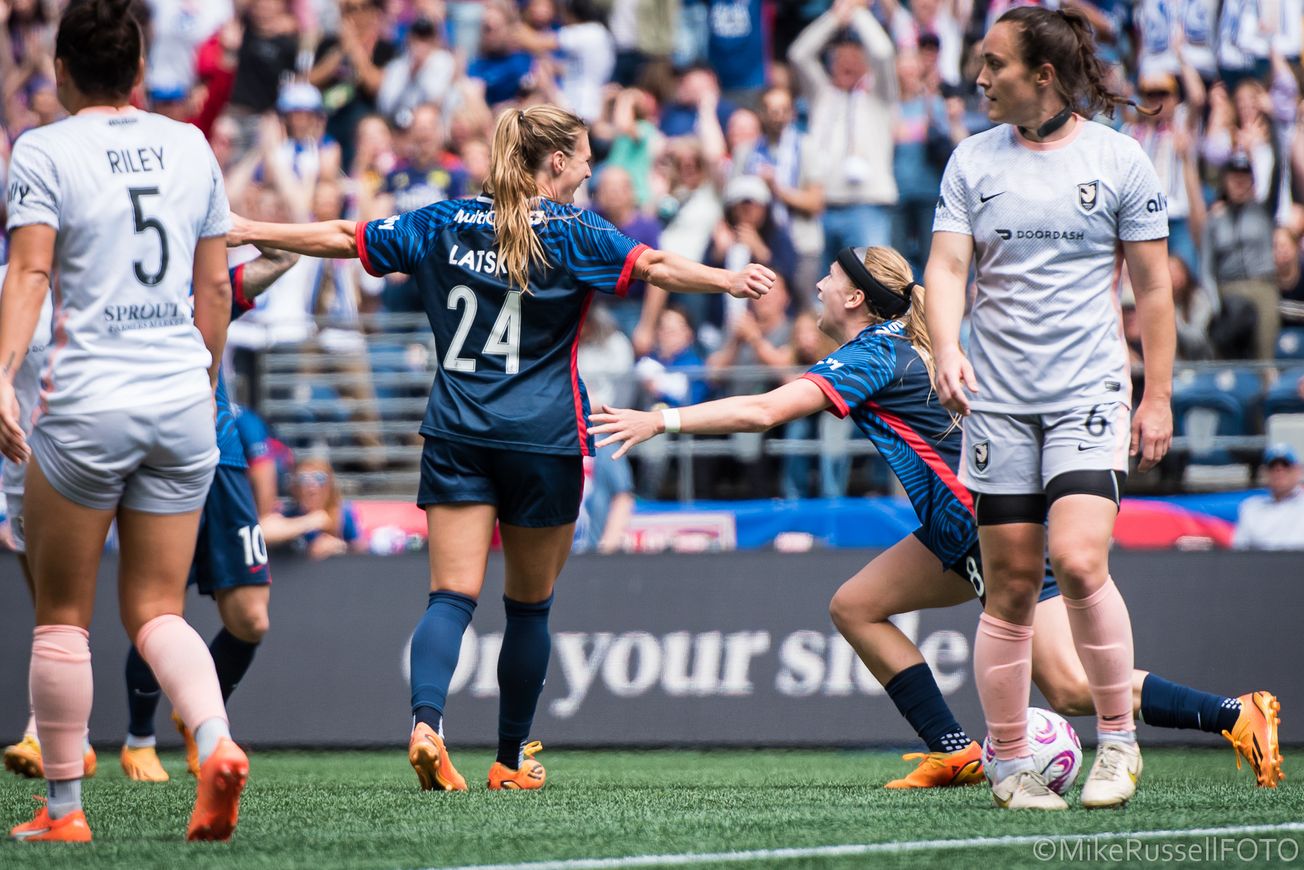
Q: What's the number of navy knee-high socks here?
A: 6